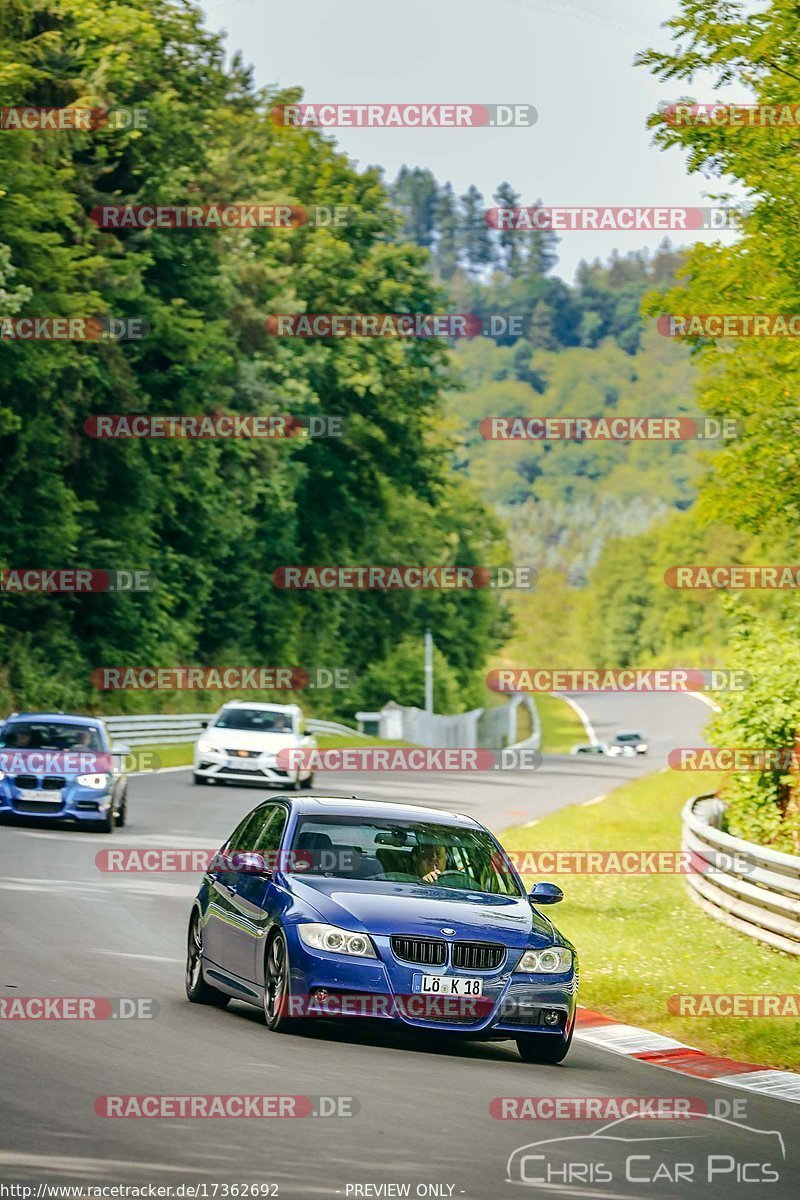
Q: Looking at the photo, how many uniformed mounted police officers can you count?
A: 0